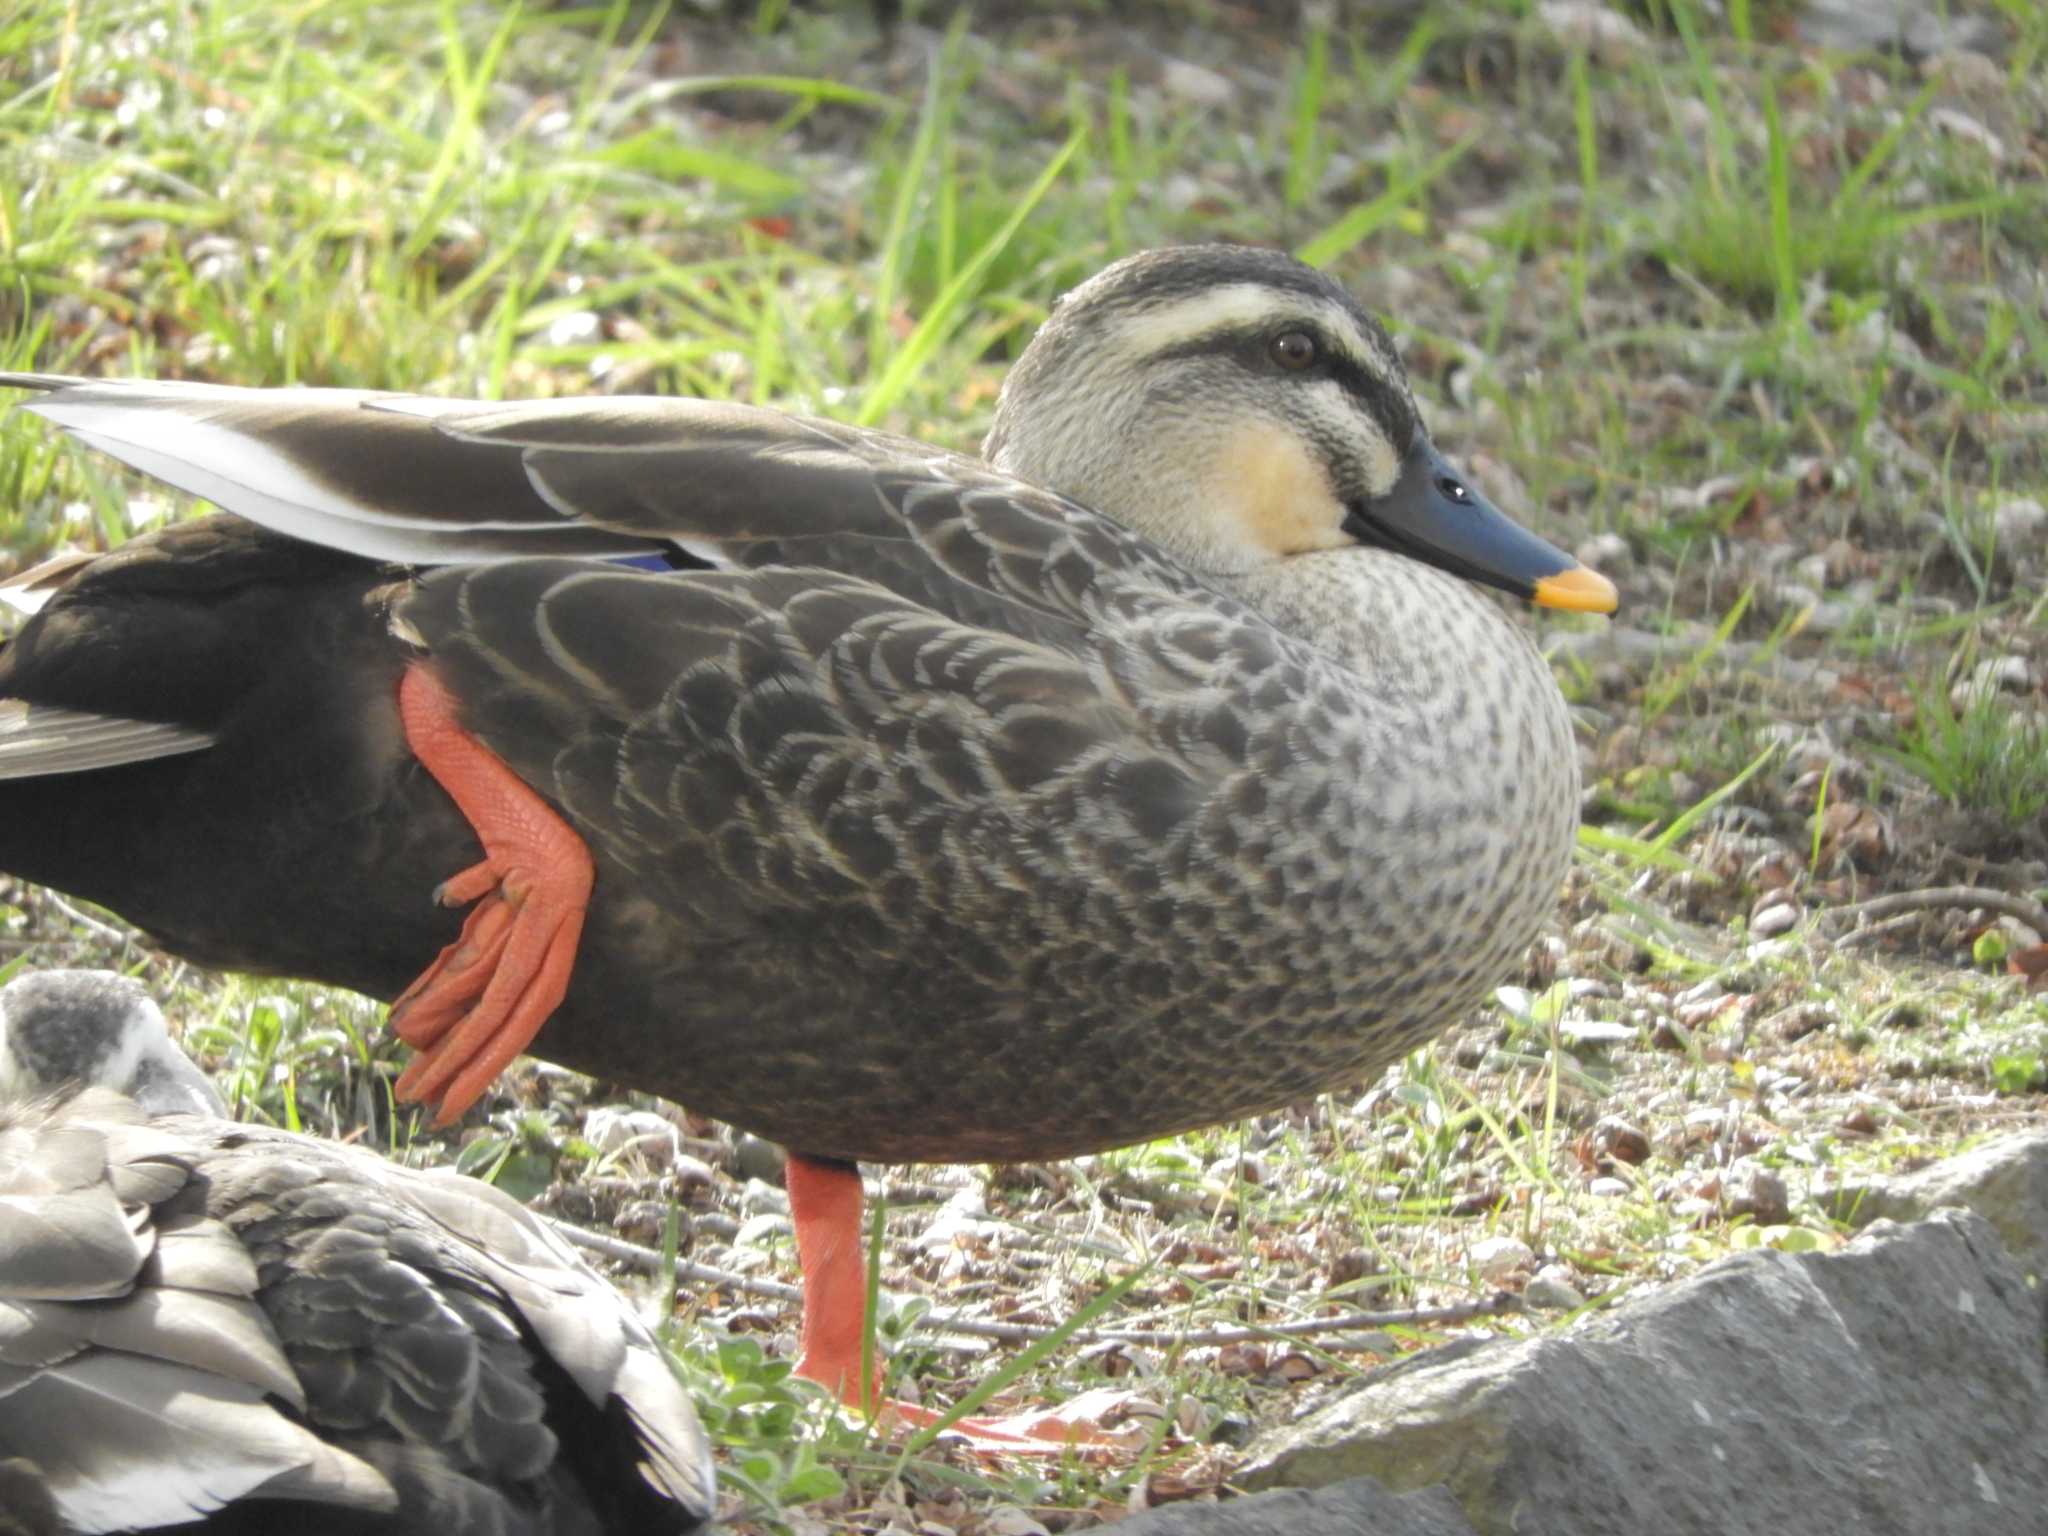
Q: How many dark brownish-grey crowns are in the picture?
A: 2